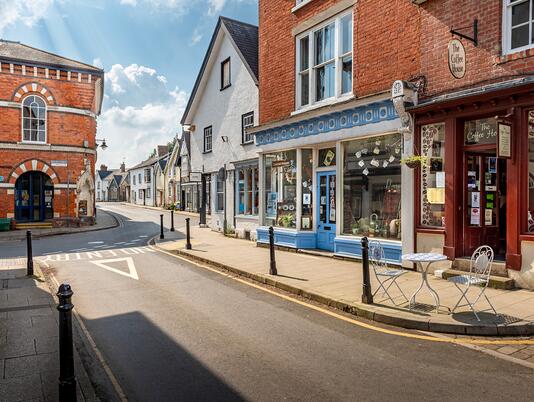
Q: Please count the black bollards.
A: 7